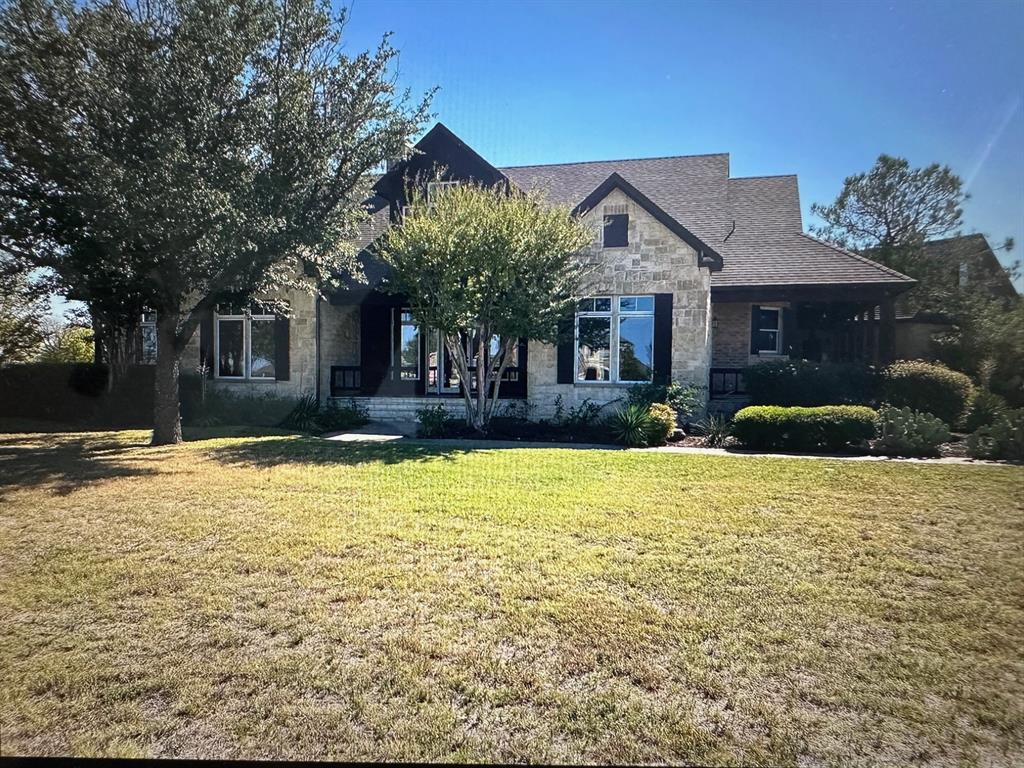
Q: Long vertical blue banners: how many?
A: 0